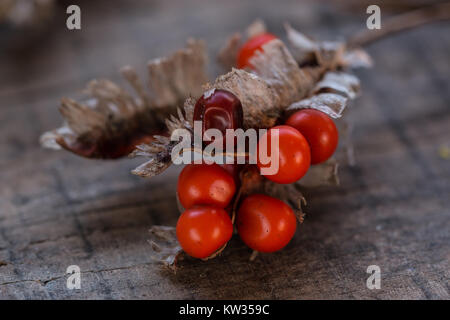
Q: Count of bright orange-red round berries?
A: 6